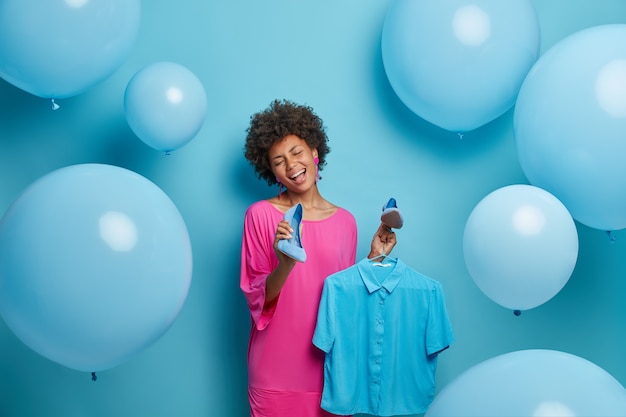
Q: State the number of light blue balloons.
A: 7